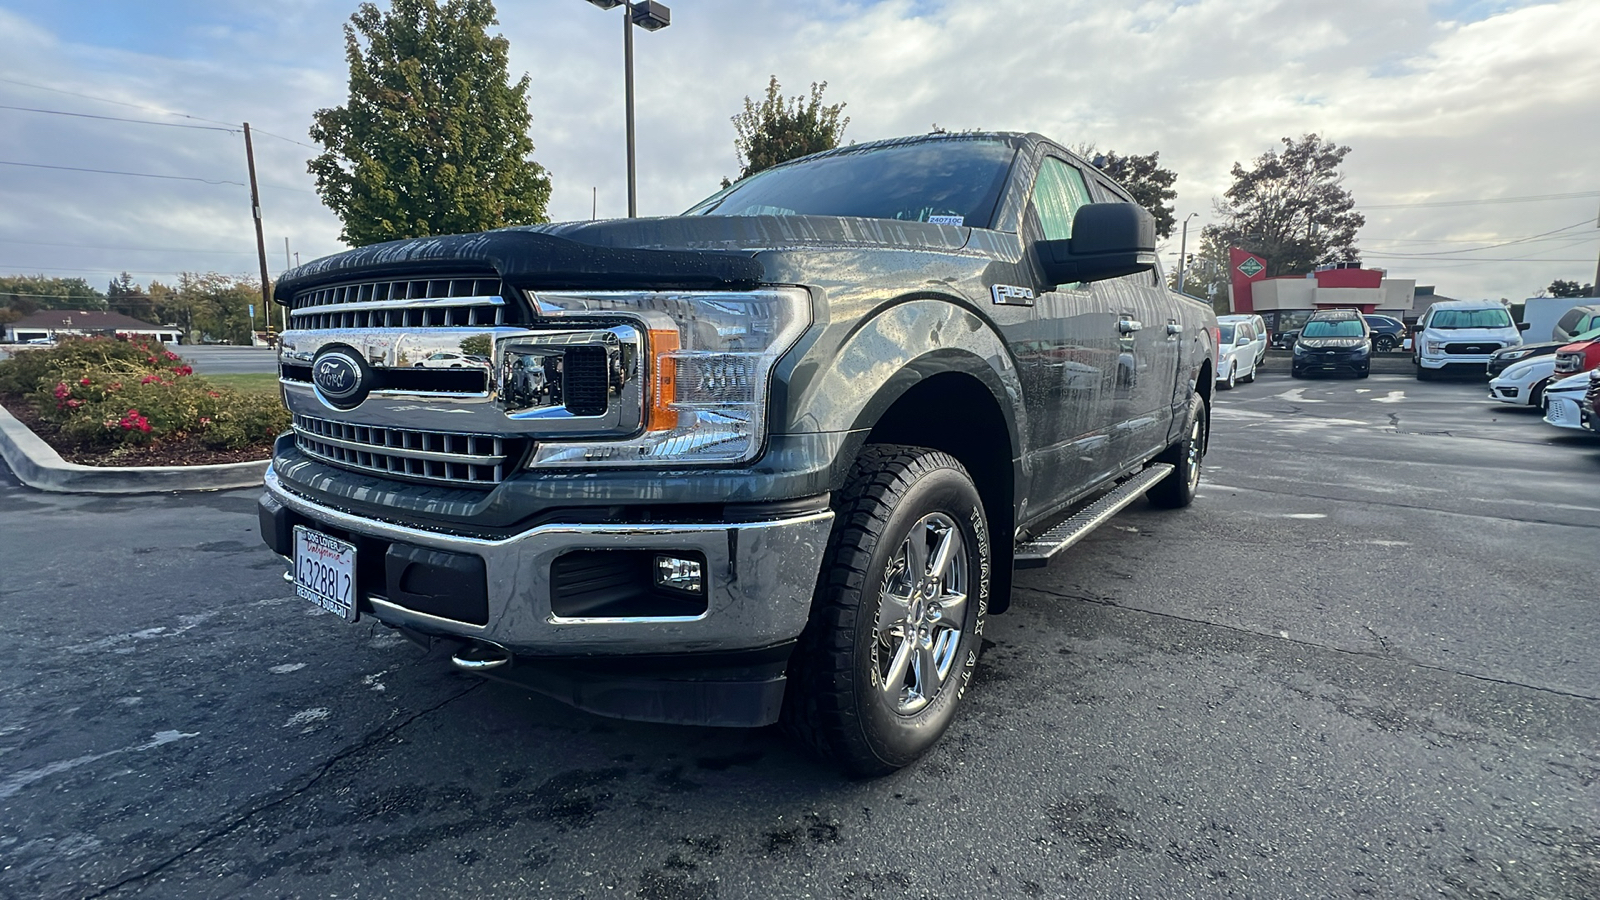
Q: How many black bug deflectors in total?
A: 1